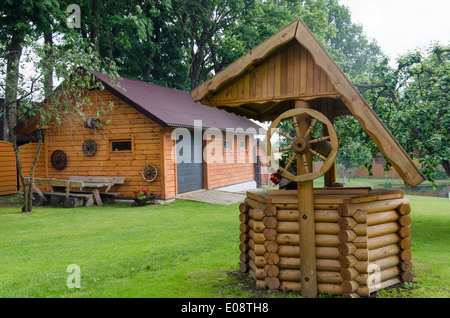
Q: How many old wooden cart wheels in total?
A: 3